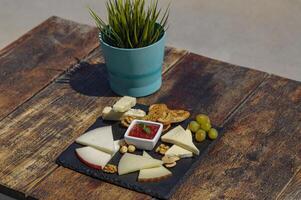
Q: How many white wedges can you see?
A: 6